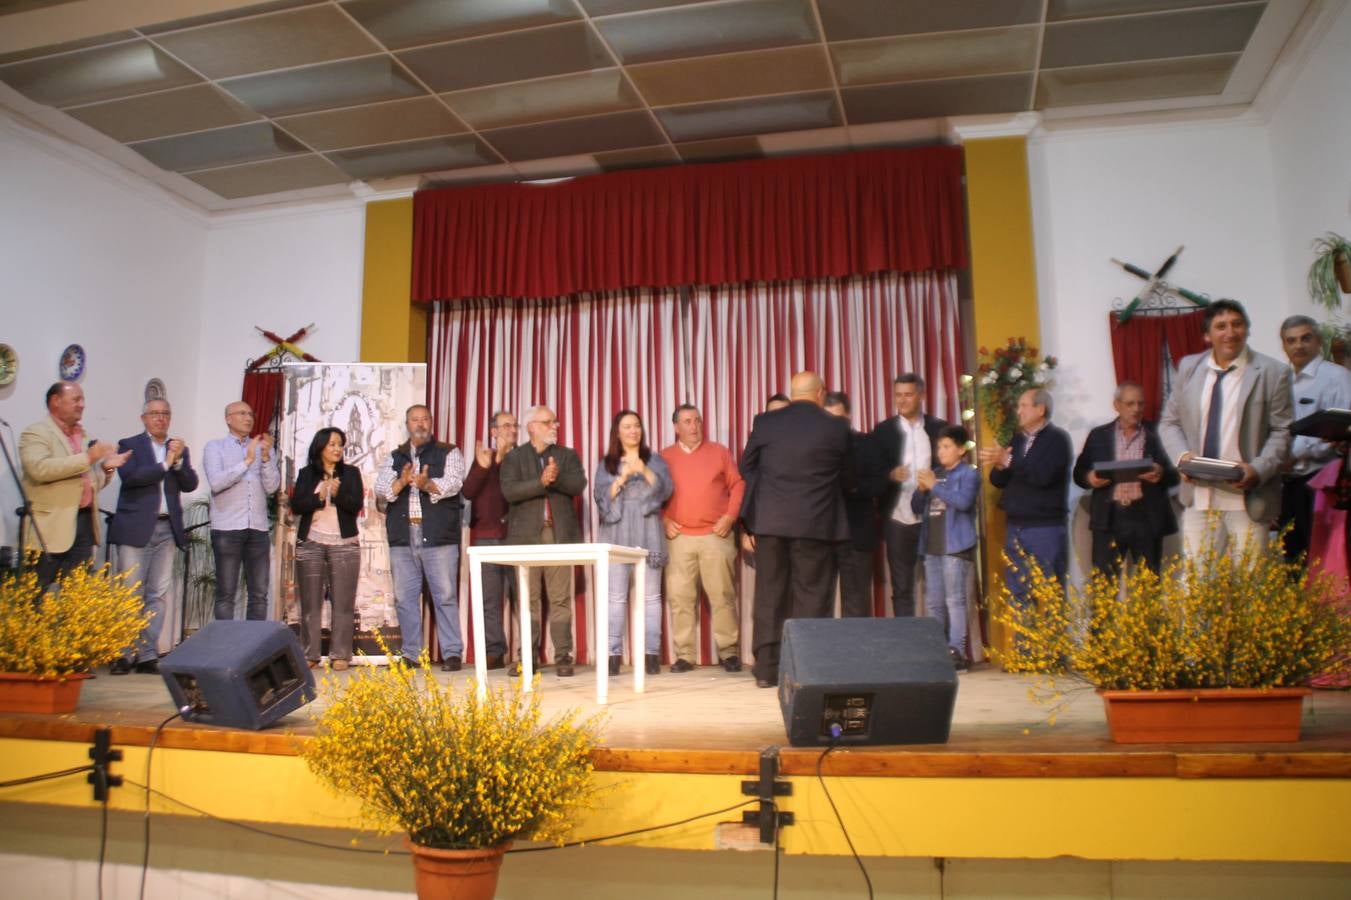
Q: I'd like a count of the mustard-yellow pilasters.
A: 2